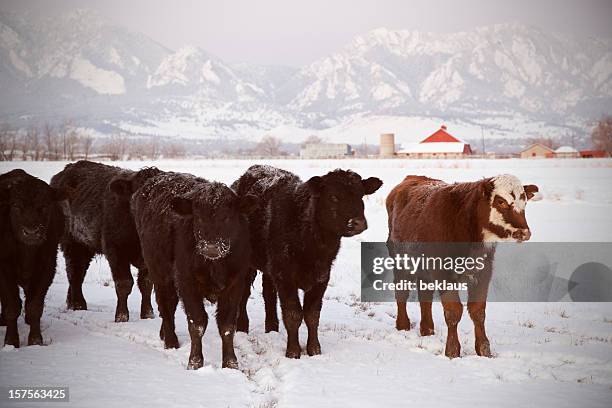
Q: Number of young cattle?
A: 5